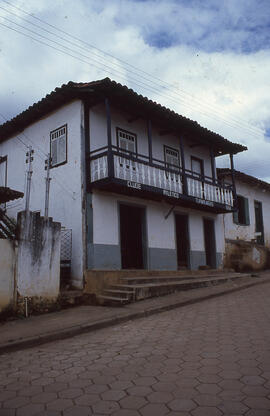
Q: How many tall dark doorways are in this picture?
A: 3